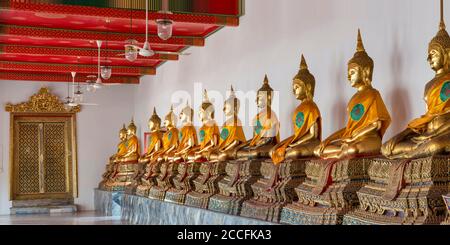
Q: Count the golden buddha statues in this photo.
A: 11